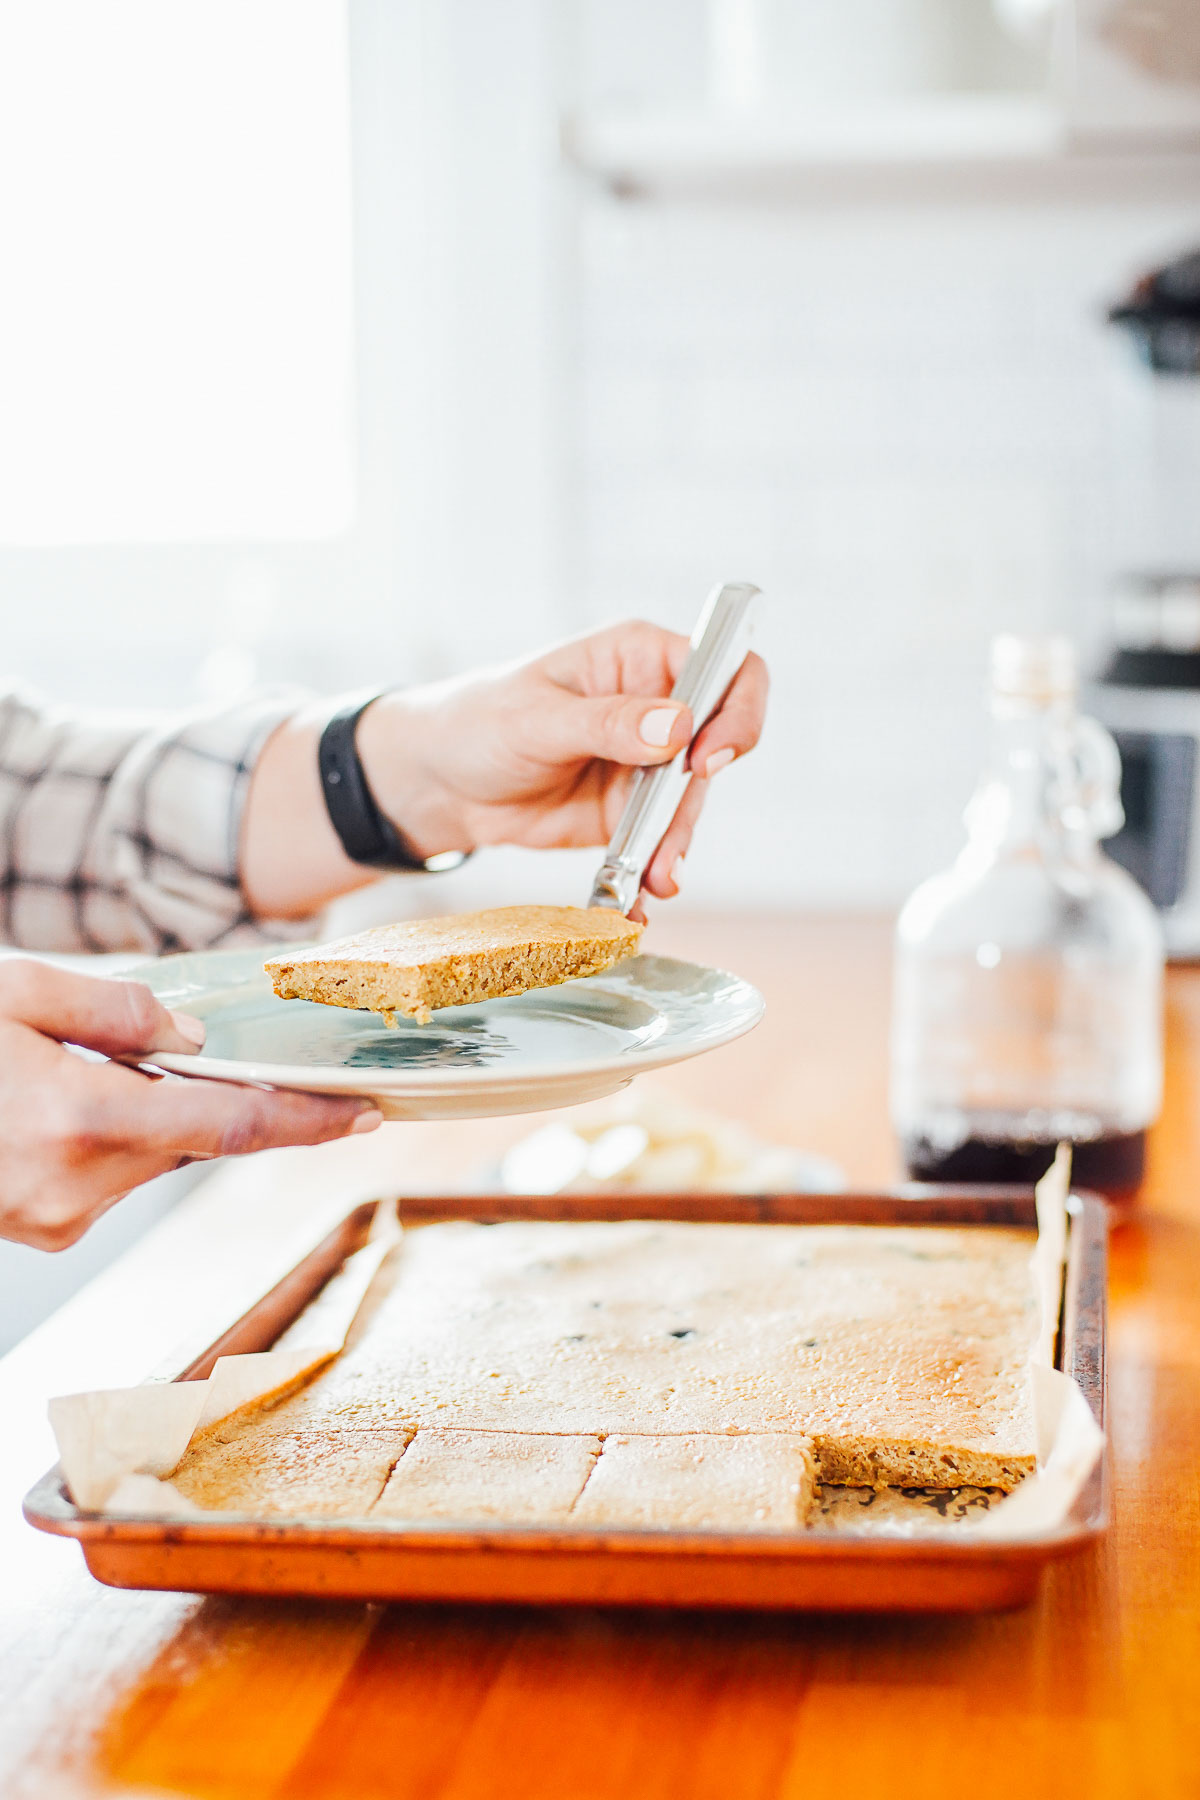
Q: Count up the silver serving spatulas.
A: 1